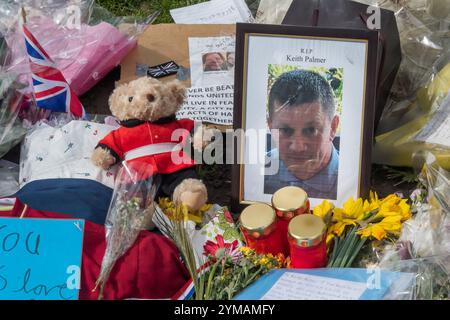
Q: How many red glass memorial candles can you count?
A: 3